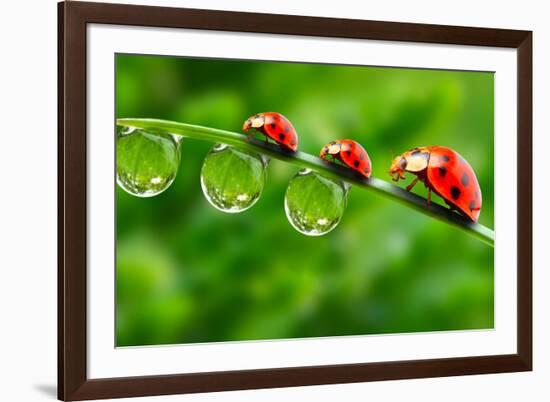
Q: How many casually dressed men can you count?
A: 0